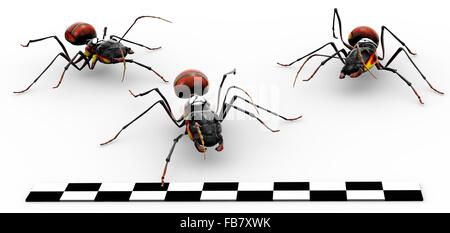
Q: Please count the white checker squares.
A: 11